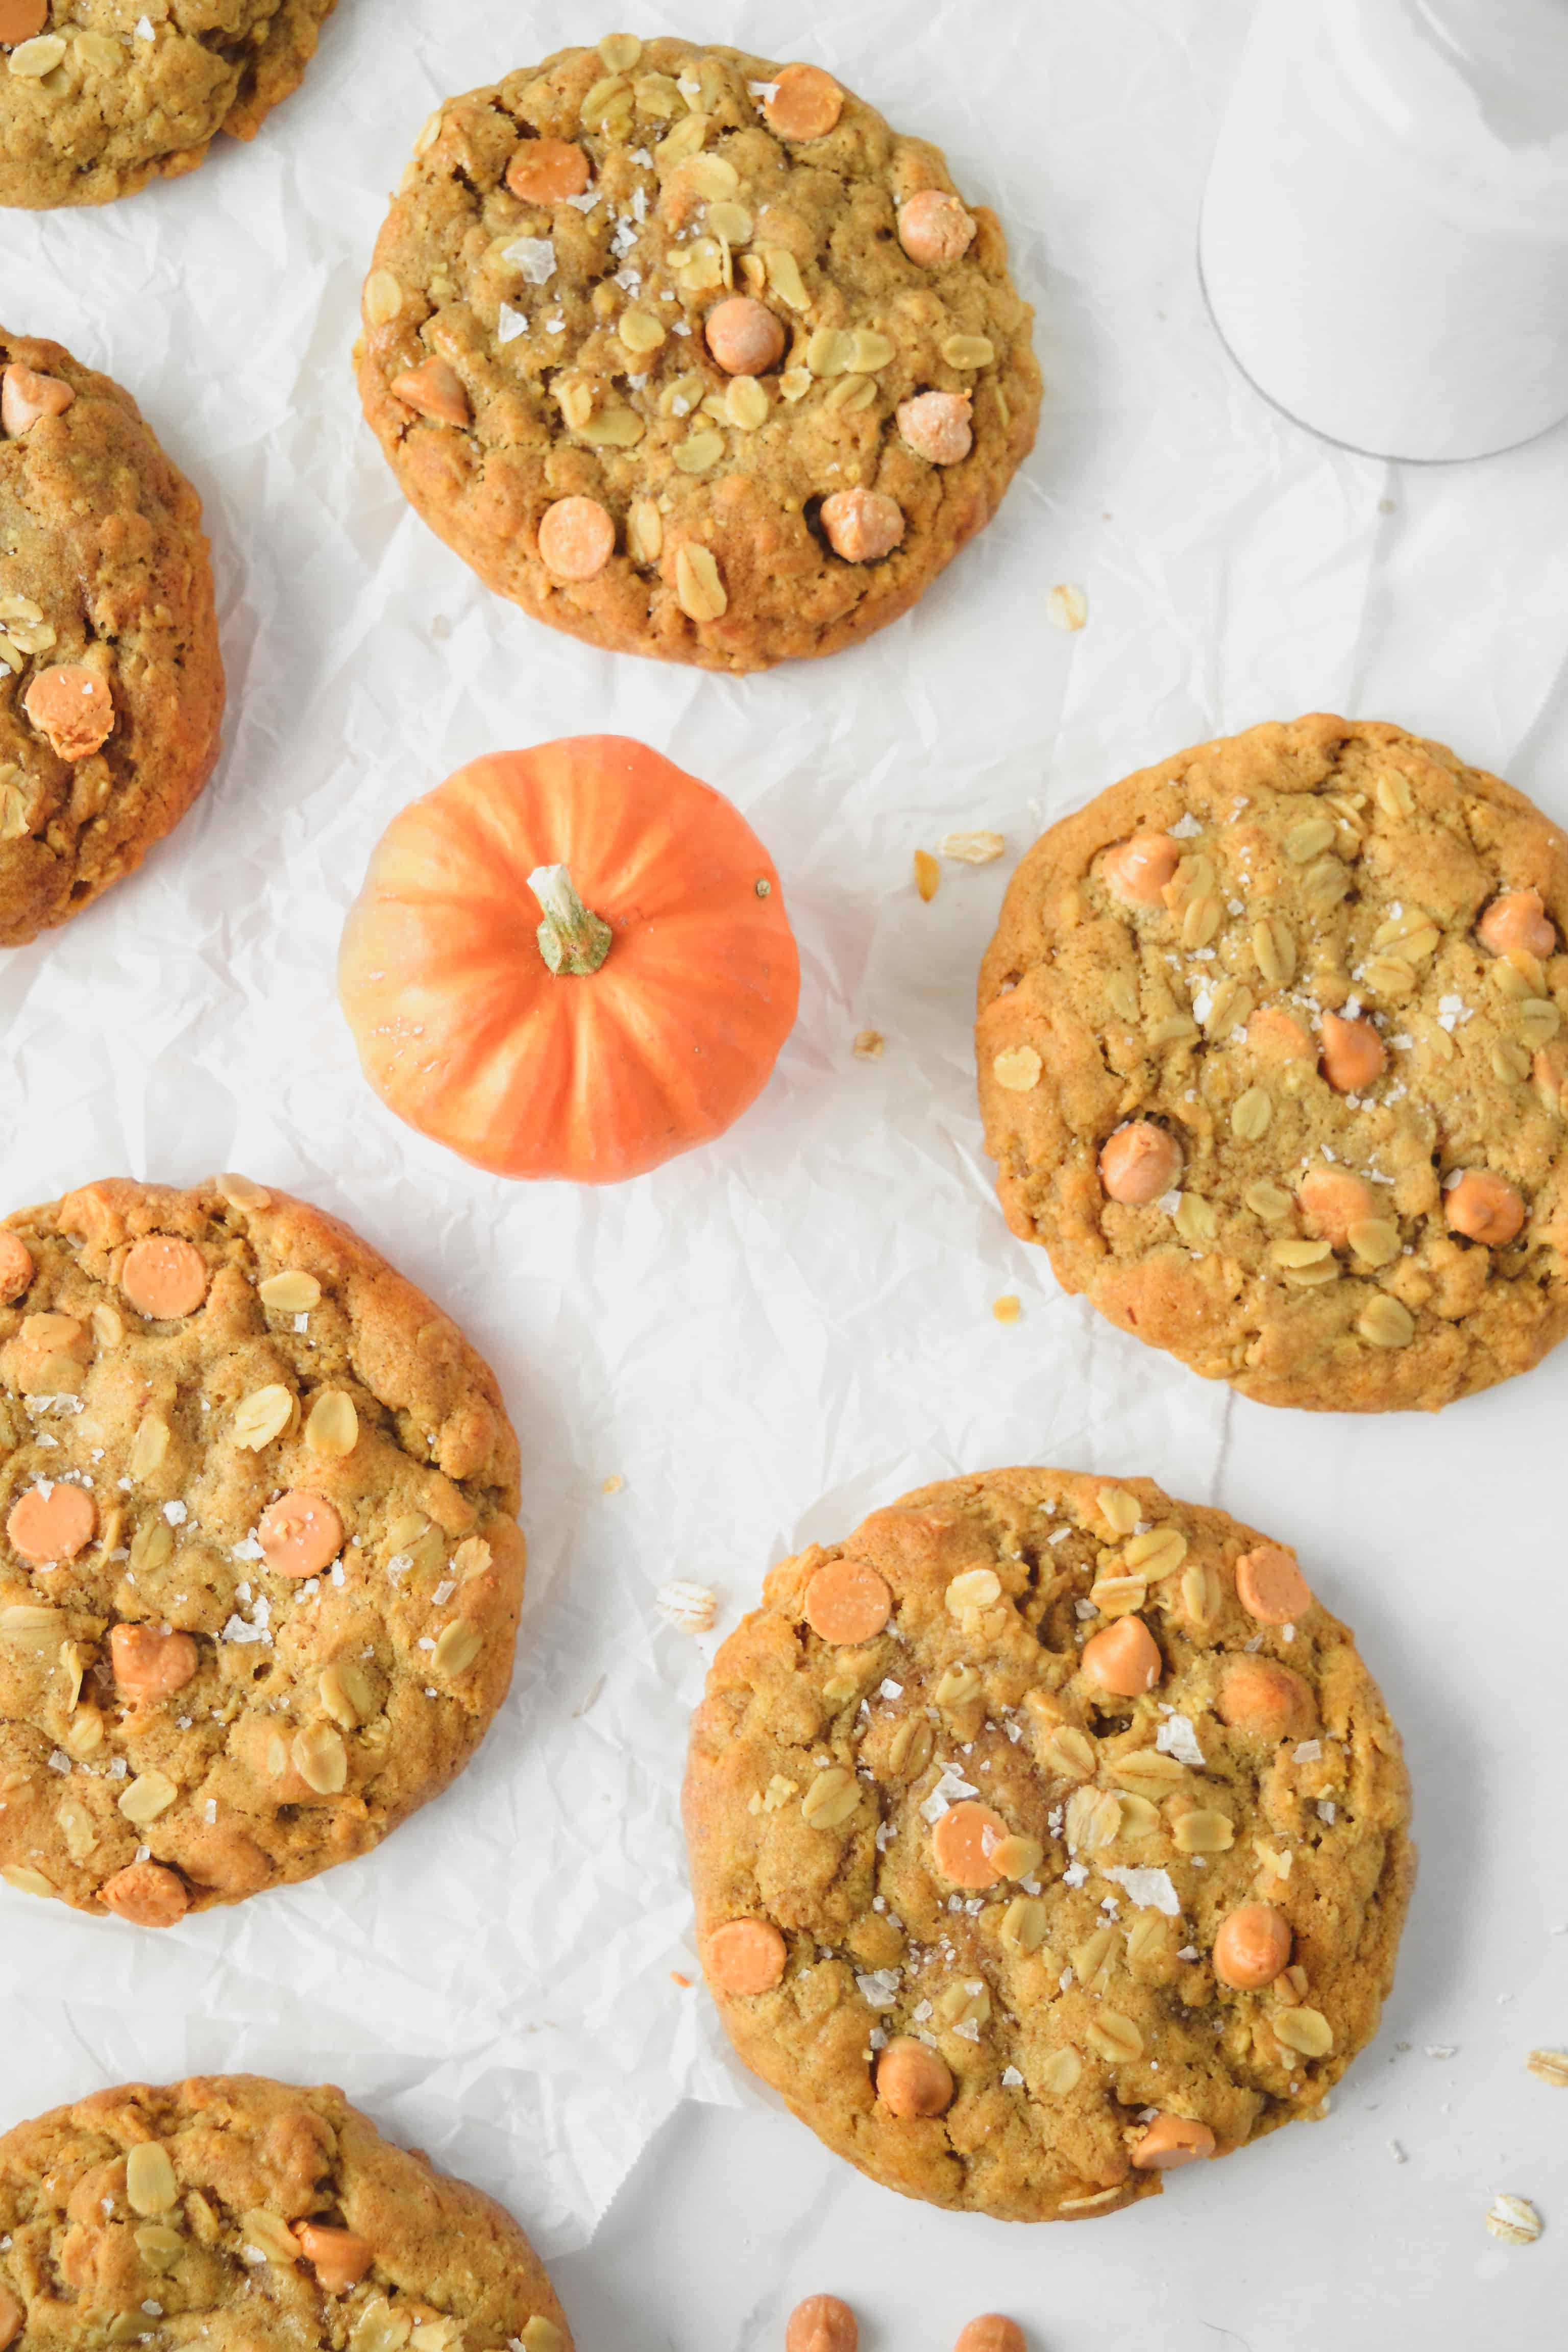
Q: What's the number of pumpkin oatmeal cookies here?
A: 7